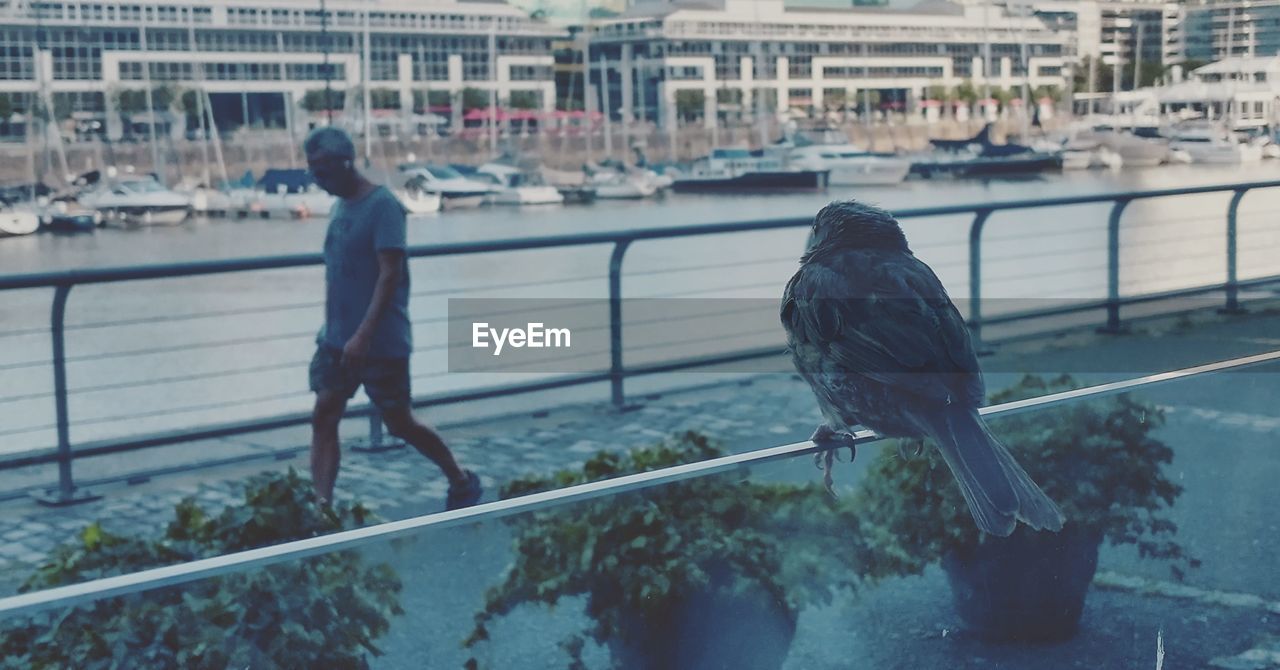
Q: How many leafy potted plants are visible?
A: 3